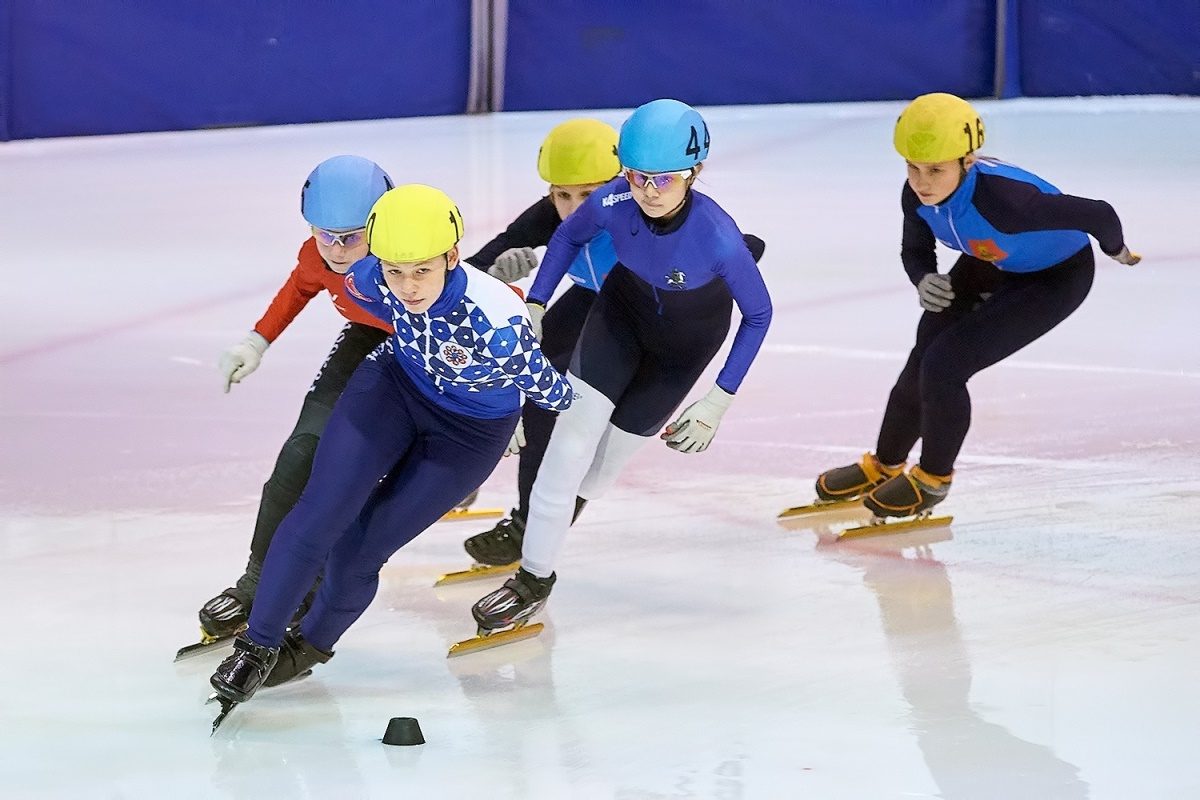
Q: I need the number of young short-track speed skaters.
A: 5